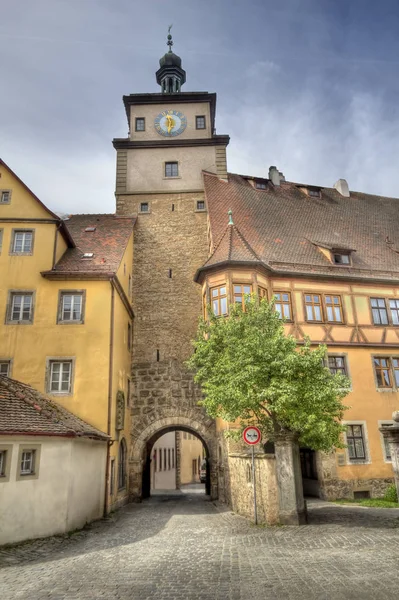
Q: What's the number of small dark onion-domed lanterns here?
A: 1